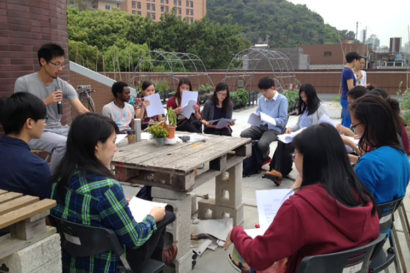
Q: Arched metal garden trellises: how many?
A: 2